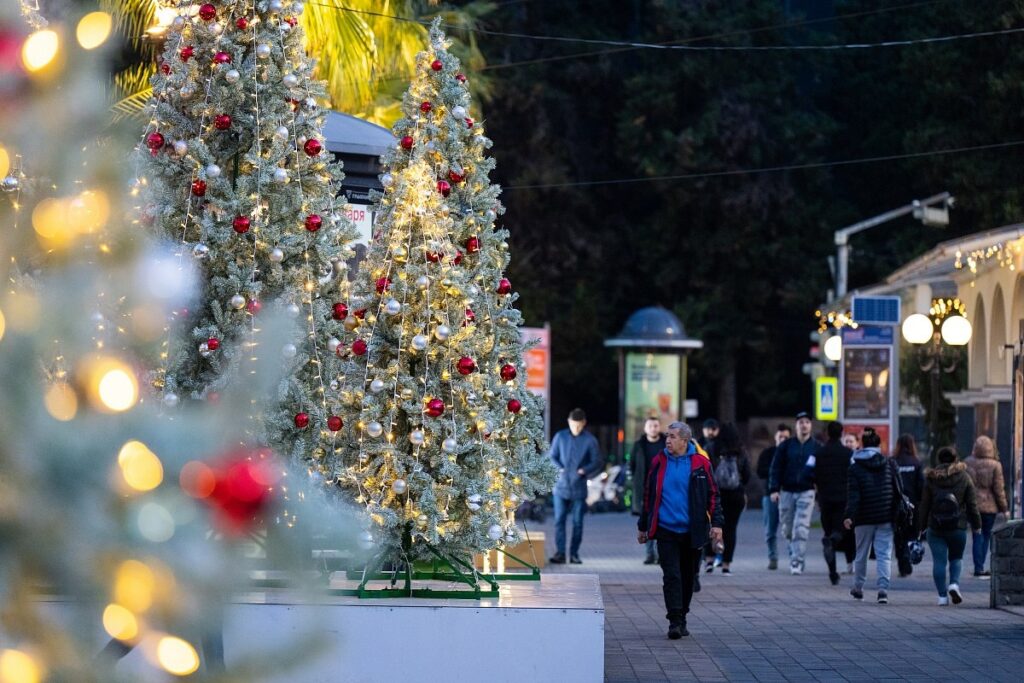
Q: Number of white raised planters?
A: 1